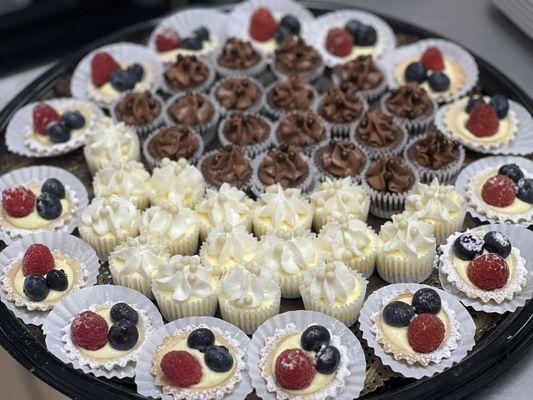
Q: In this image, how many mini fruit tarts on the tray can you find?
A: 15